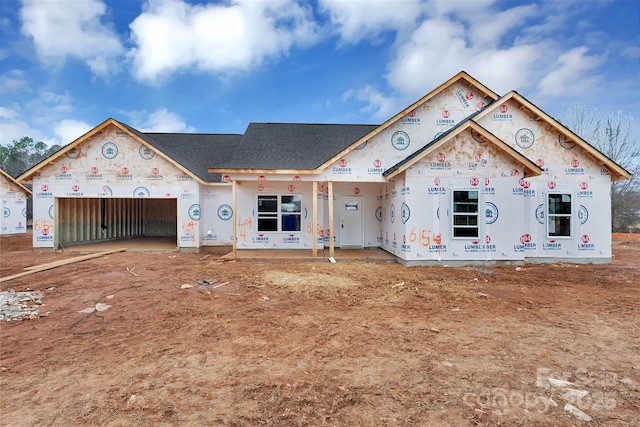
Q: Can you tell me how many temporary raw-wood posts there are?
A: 3